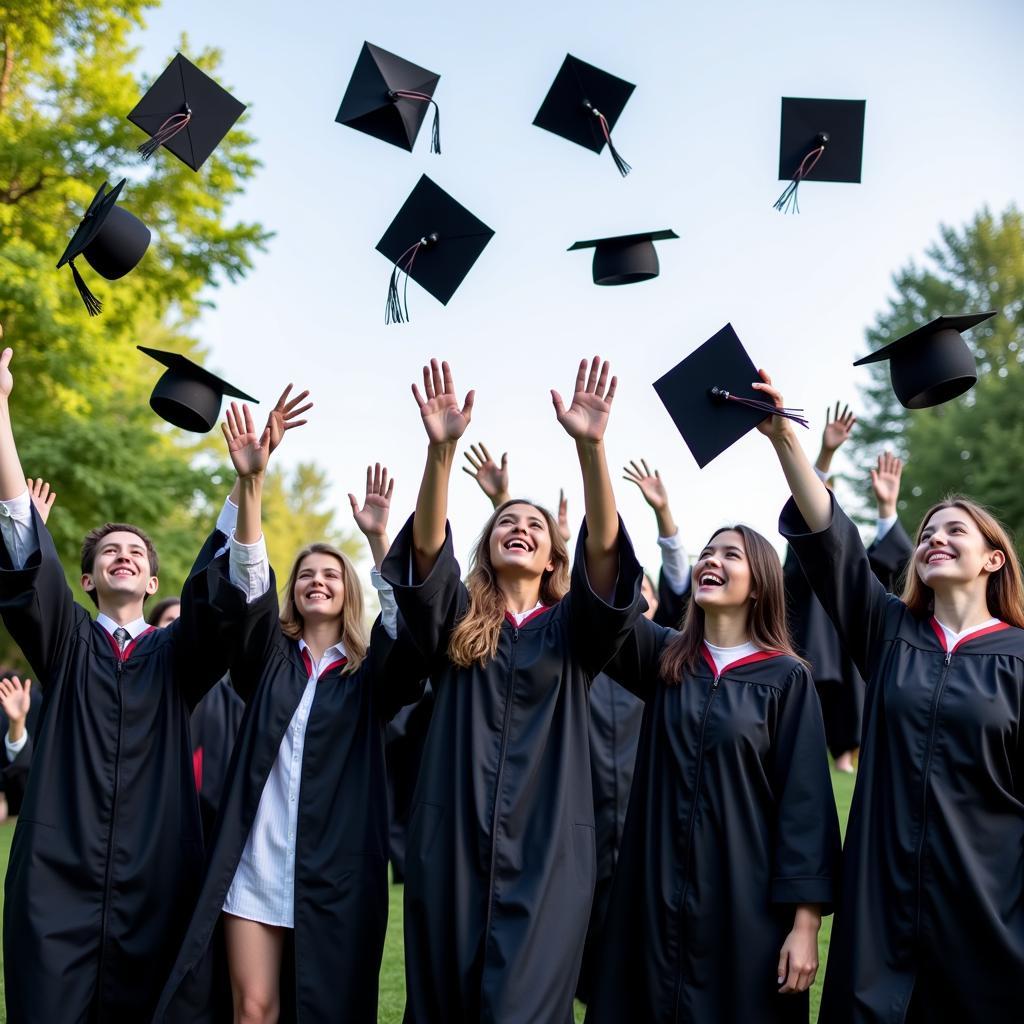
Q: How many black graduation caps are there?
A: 10